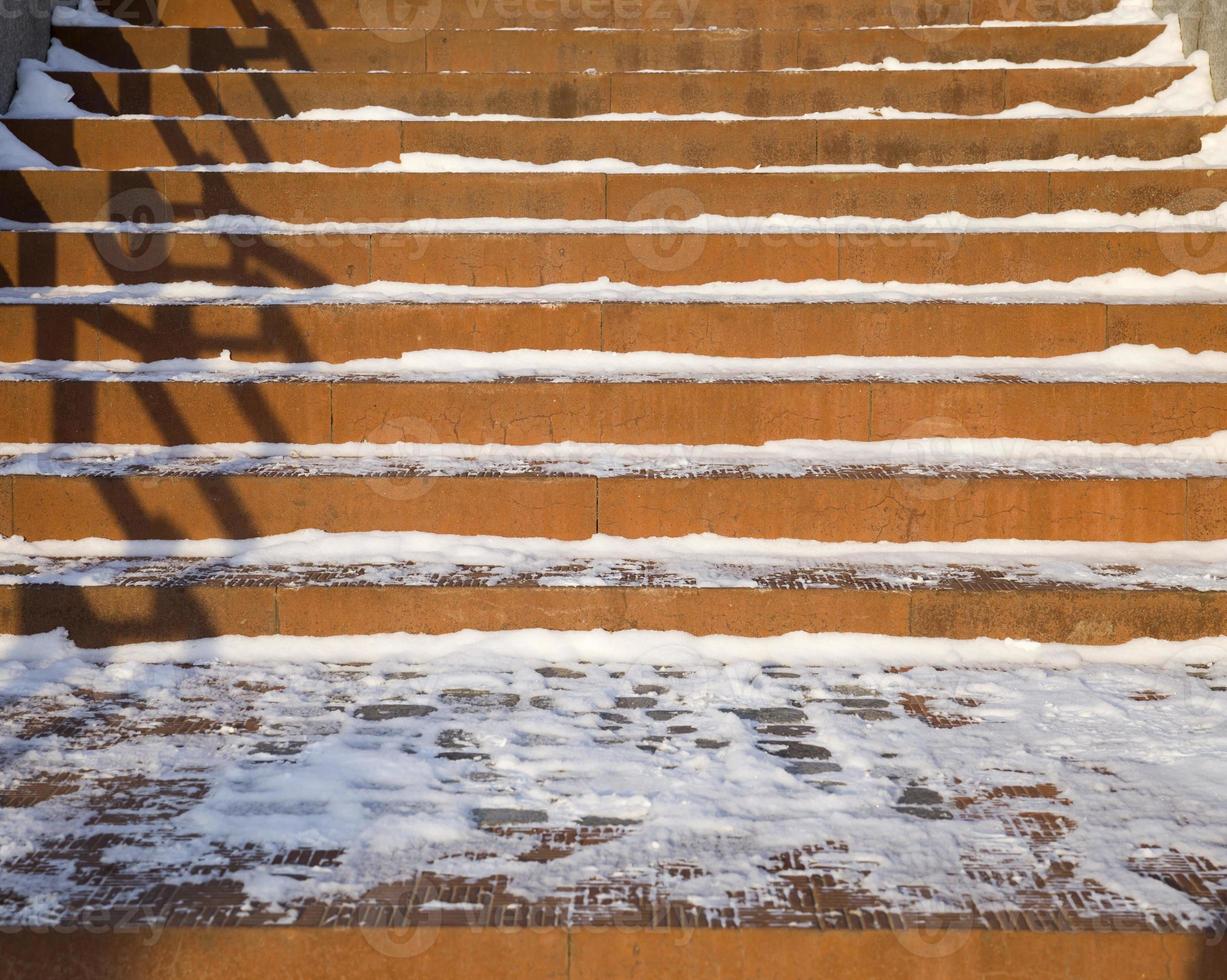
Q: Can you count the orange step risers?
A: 11